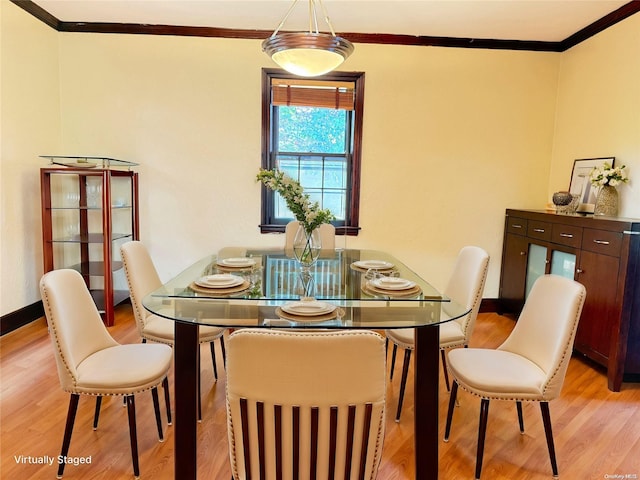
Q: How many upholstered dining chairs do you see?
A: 6